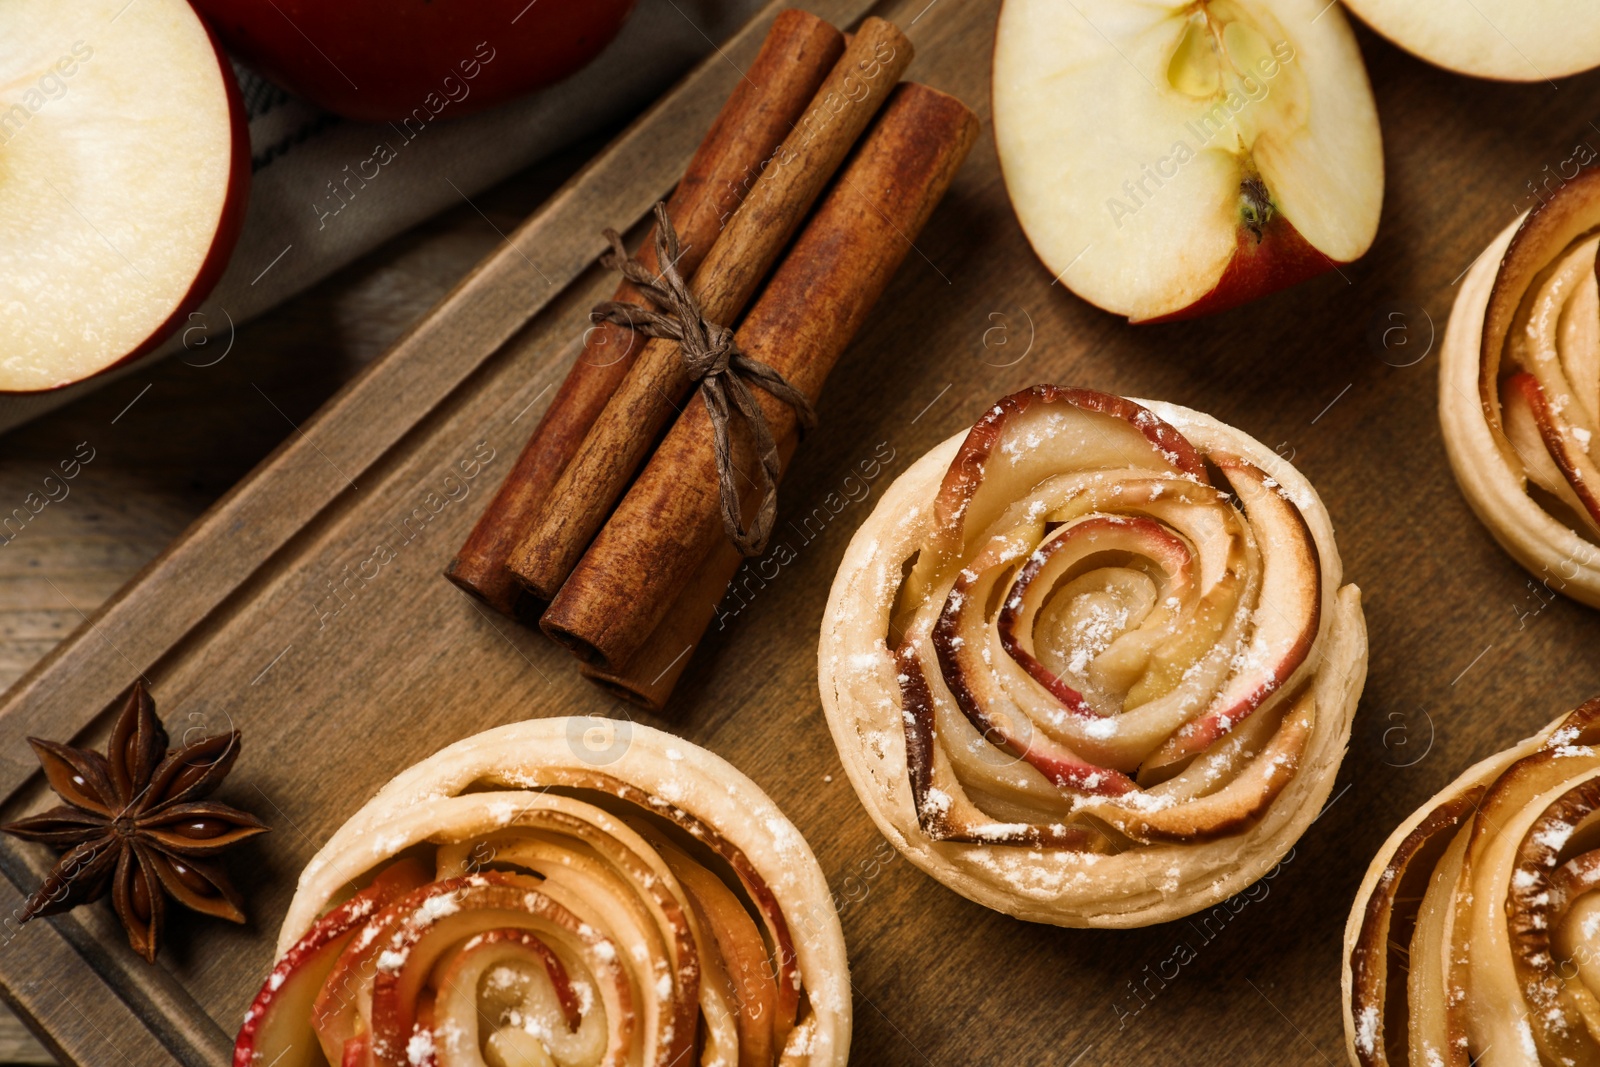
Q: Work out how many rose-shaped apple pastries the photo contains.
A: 4